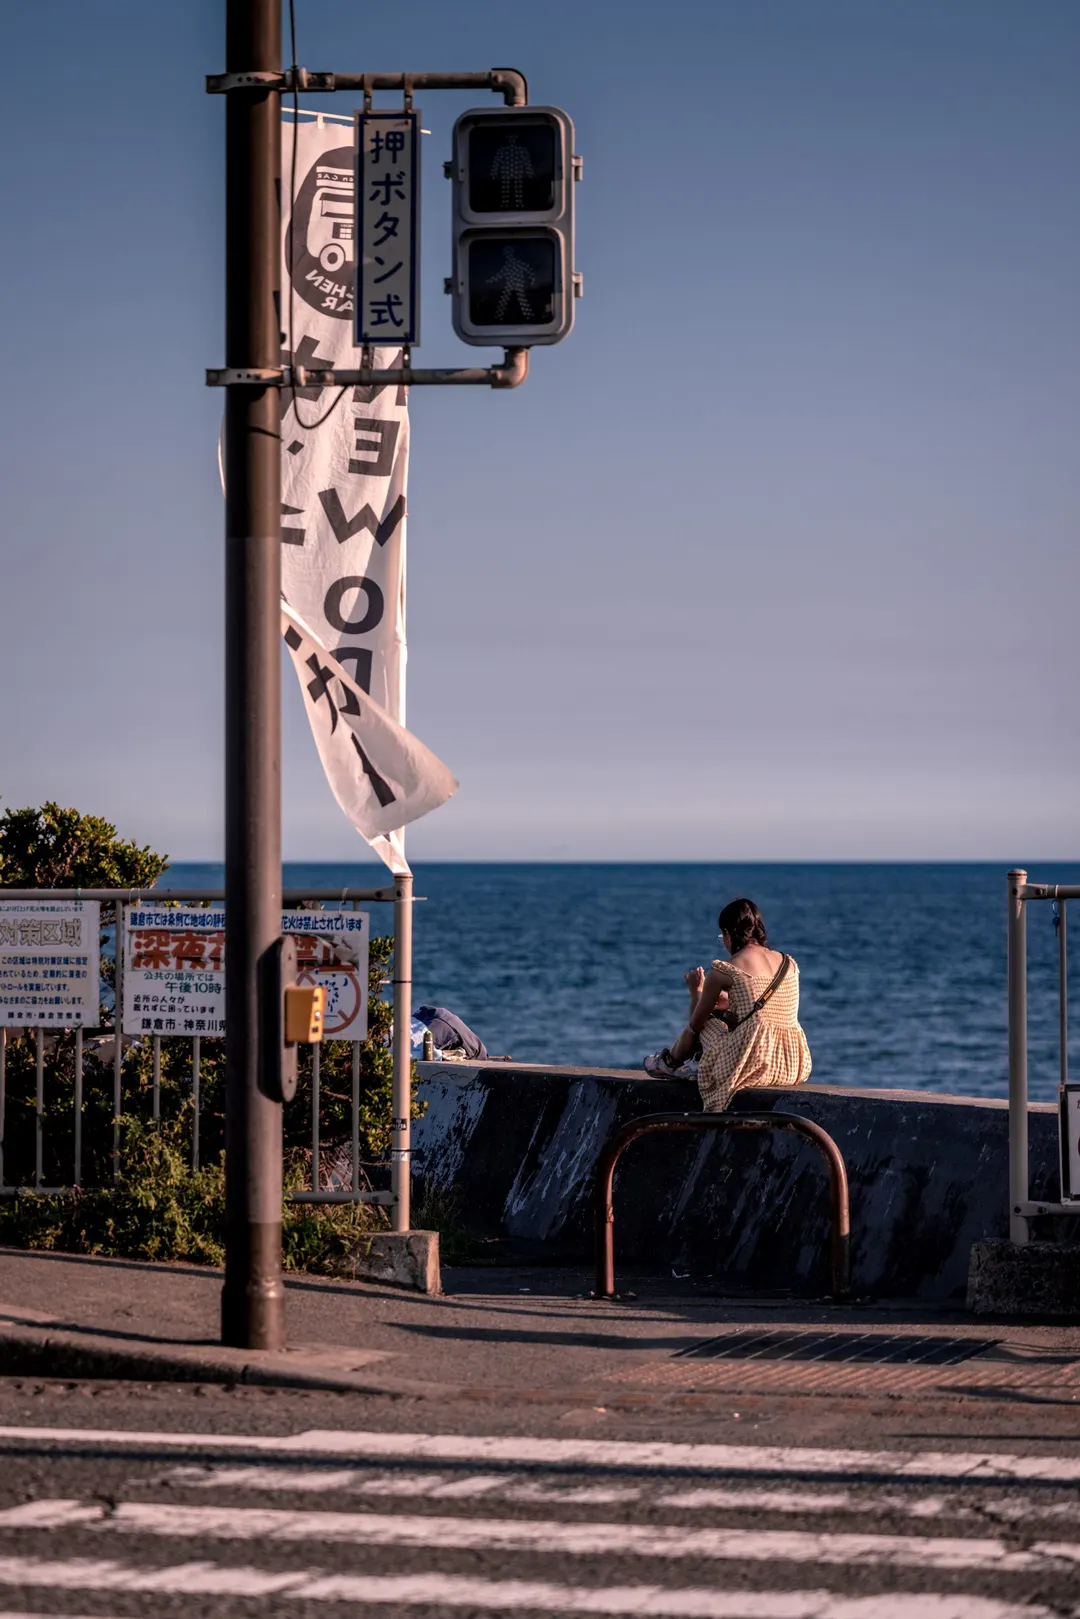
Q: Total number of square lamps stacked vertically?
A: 2